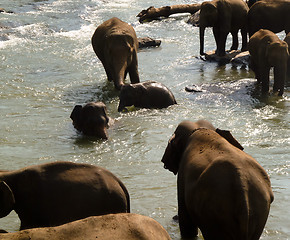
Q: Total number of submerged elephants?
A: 2